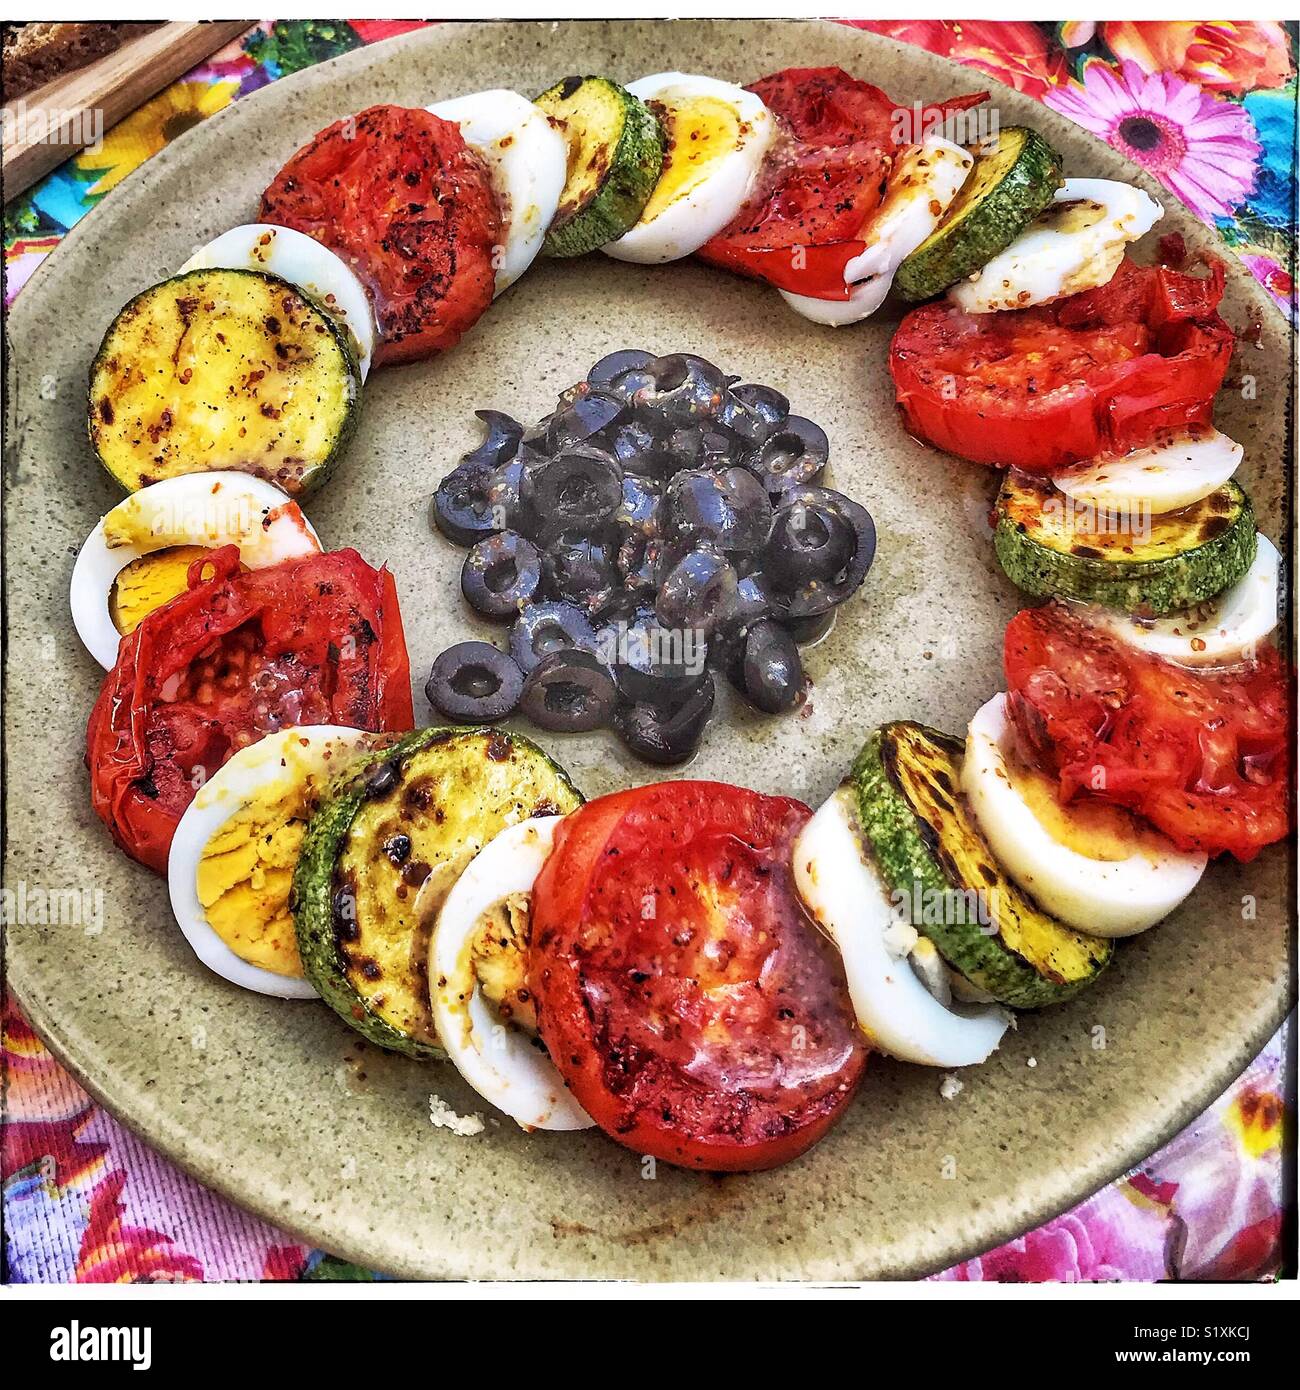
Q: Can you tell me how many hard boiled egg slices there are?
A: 12